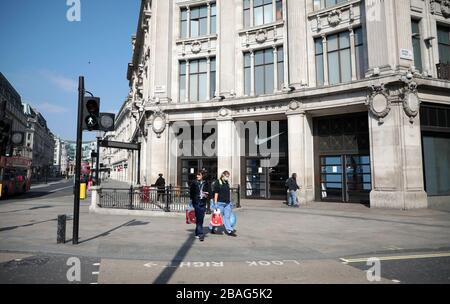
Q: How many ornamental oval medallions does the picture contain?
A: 3